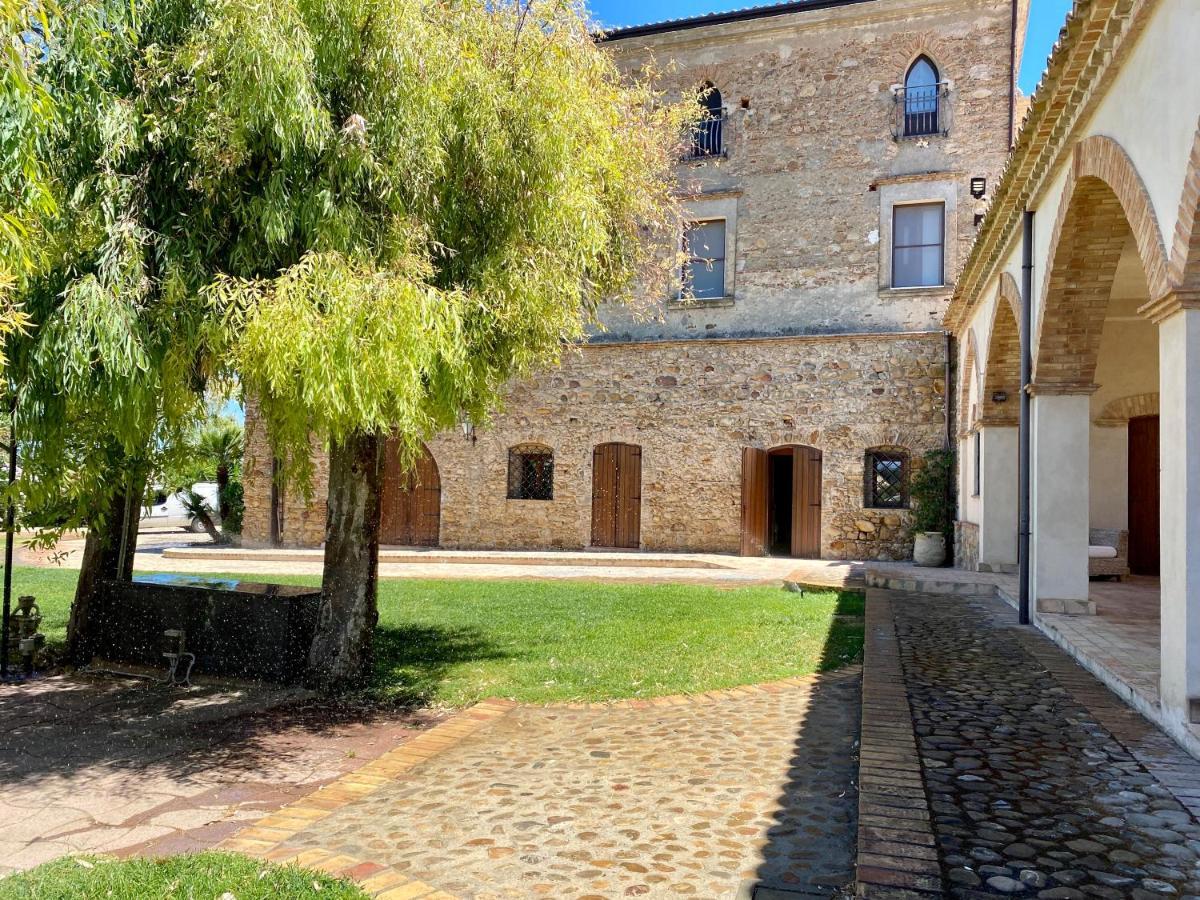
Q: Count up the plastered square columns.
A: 3